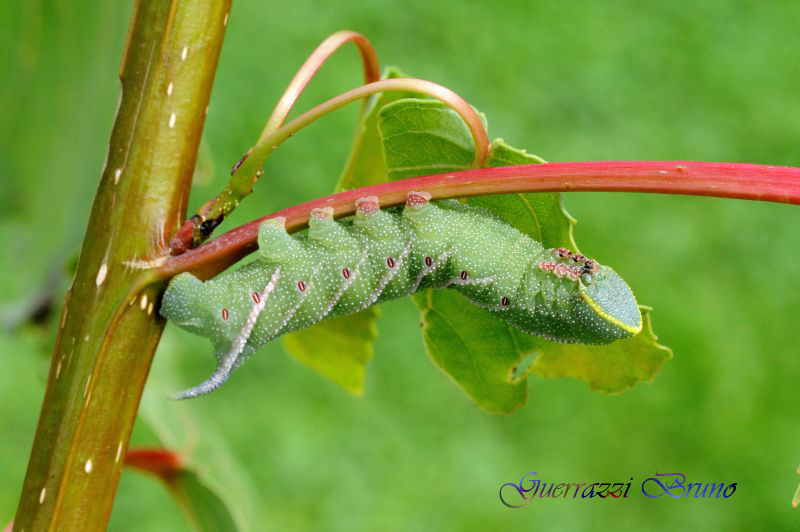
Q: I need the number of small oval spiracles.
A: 8